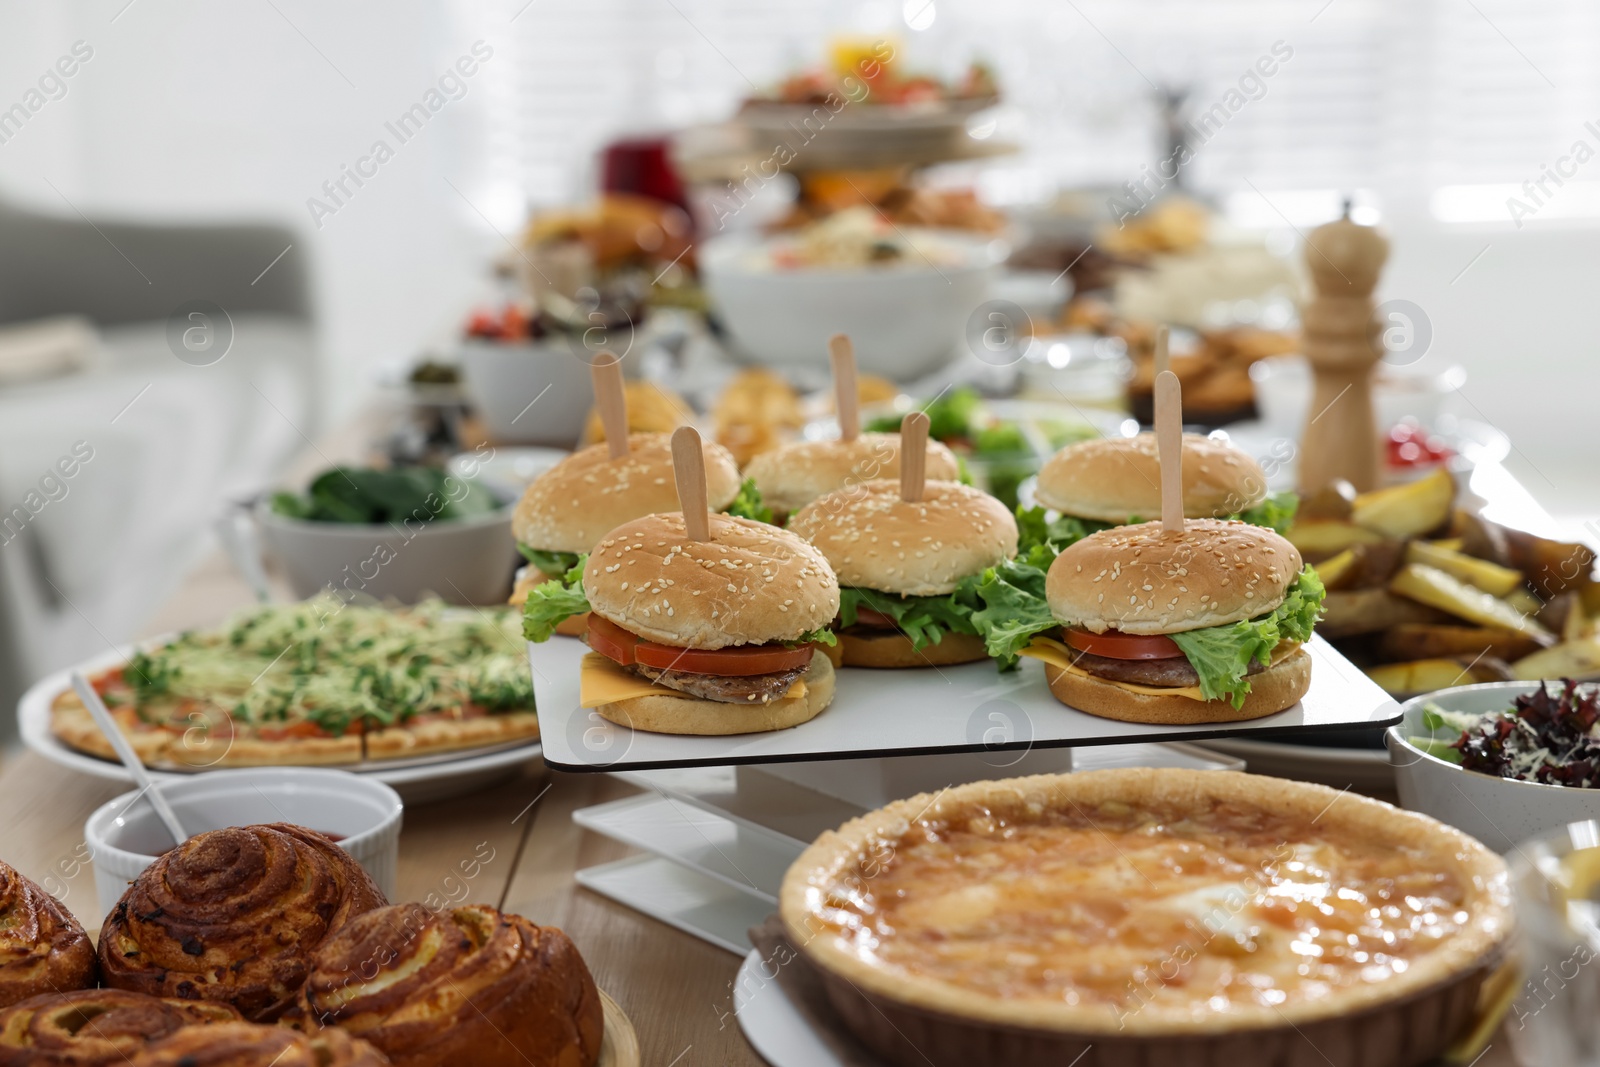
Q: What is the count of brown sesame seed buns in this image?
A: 6